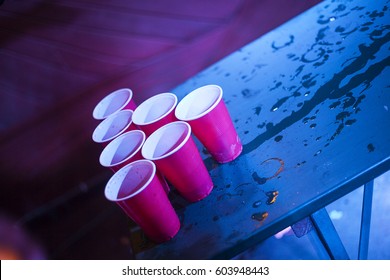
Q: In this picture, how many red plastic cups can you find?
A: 7